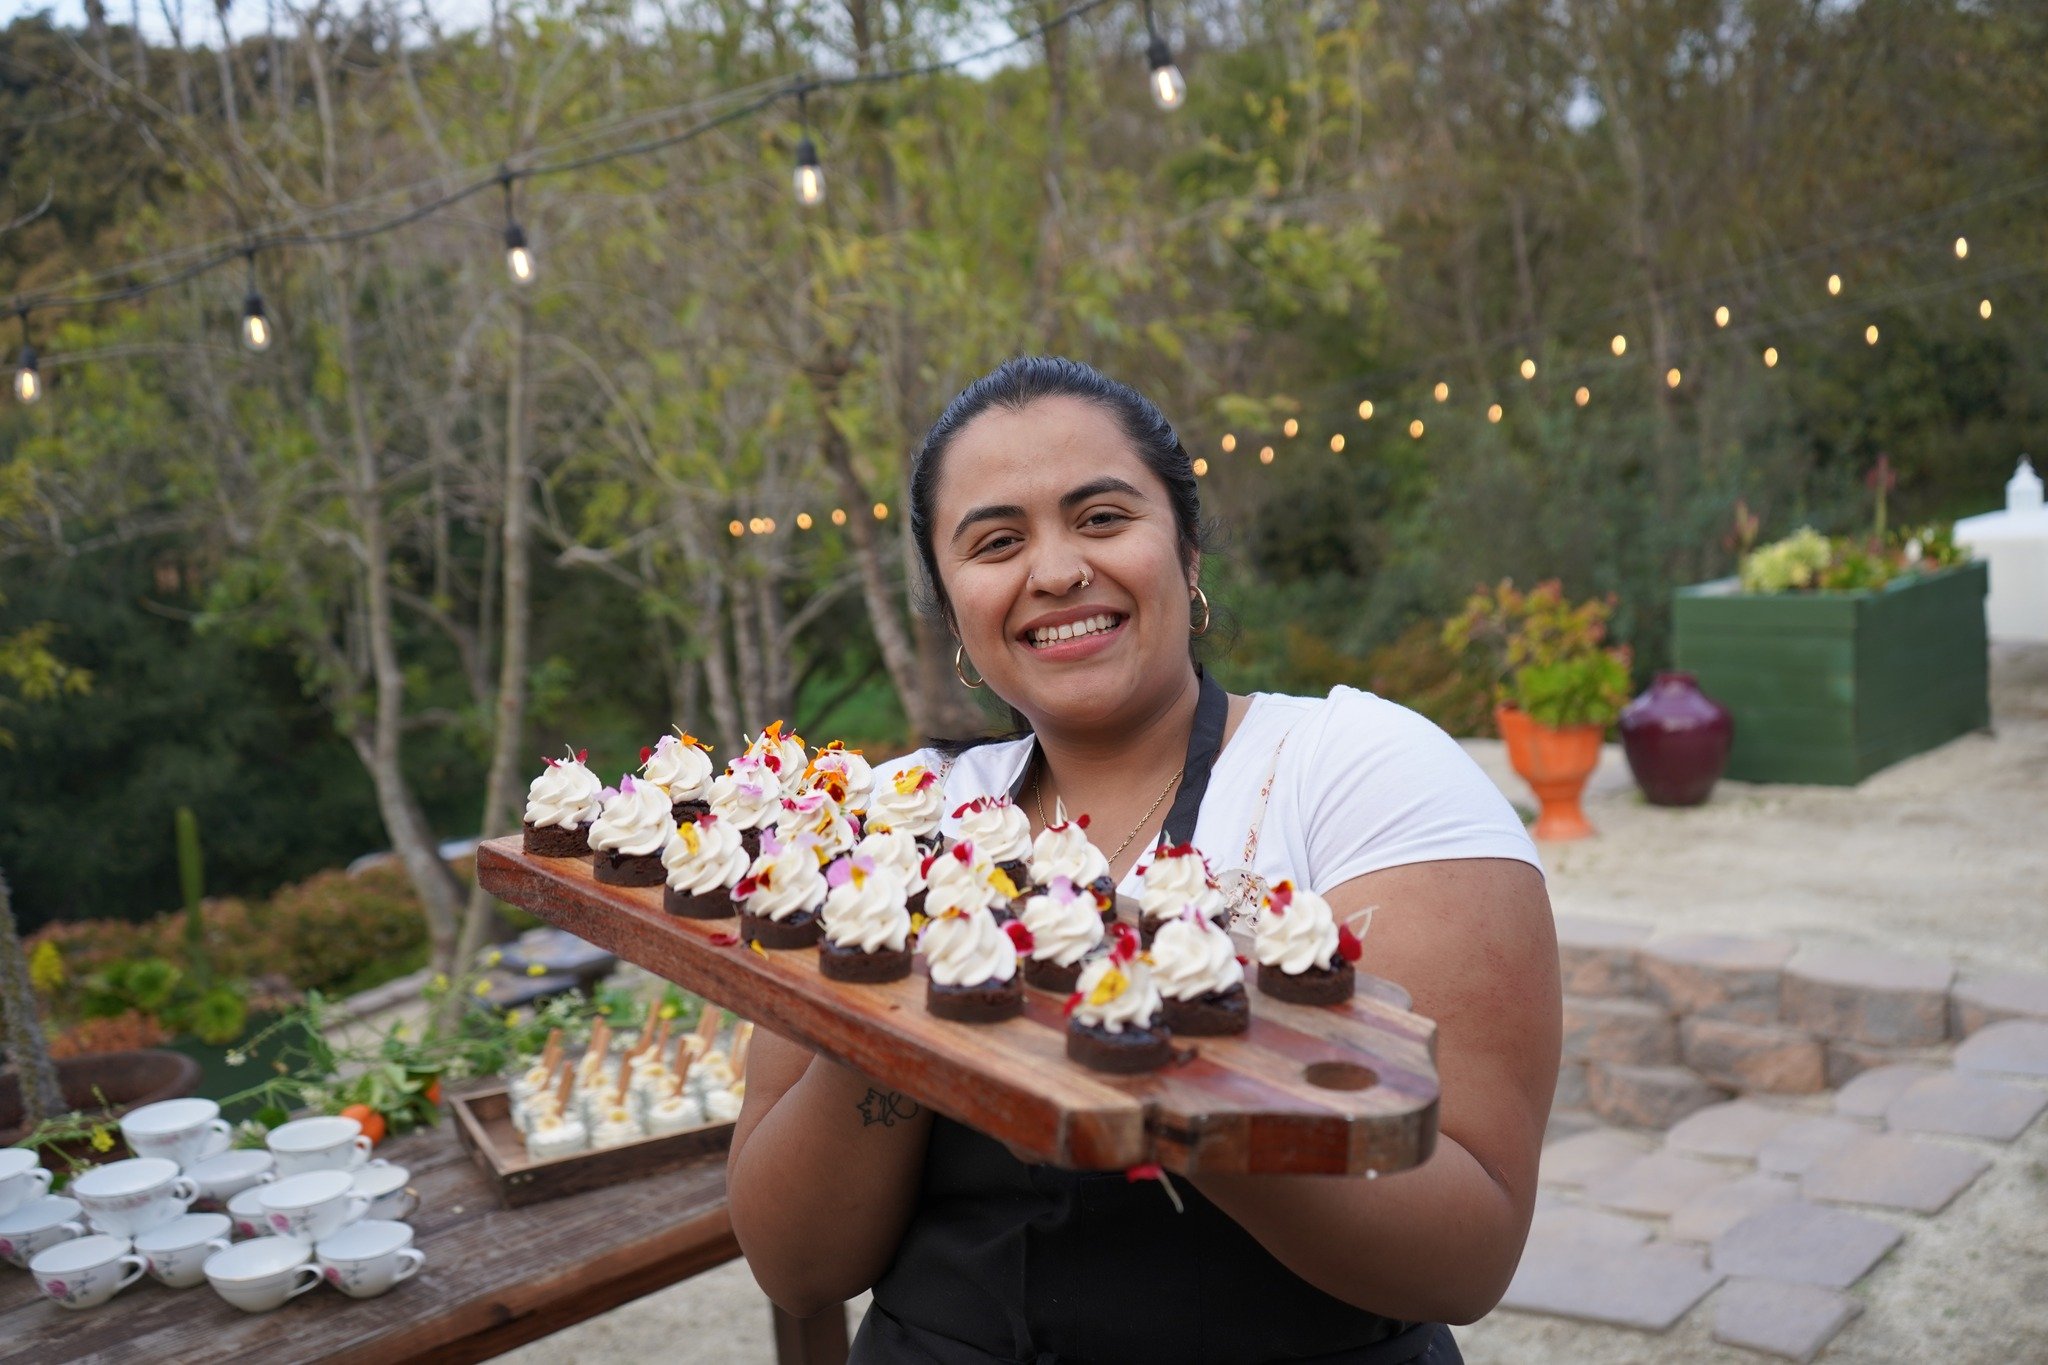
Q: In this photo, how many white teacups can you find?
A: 13